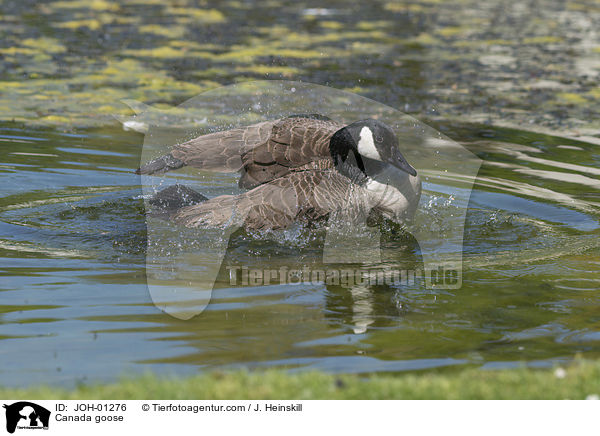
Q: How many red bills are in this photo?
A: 0